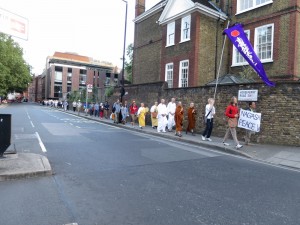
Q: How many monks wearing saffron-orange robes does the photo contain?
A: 2